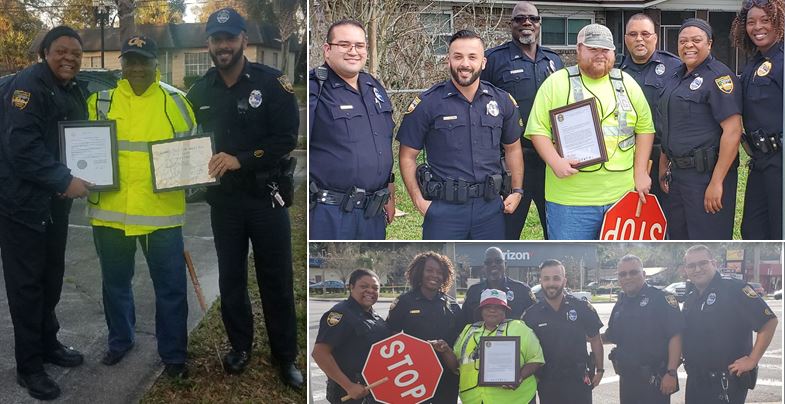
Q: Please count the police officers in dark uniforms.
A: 14